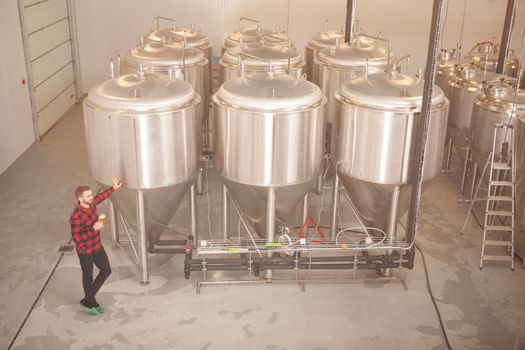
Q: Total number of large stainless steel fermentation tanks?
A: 9